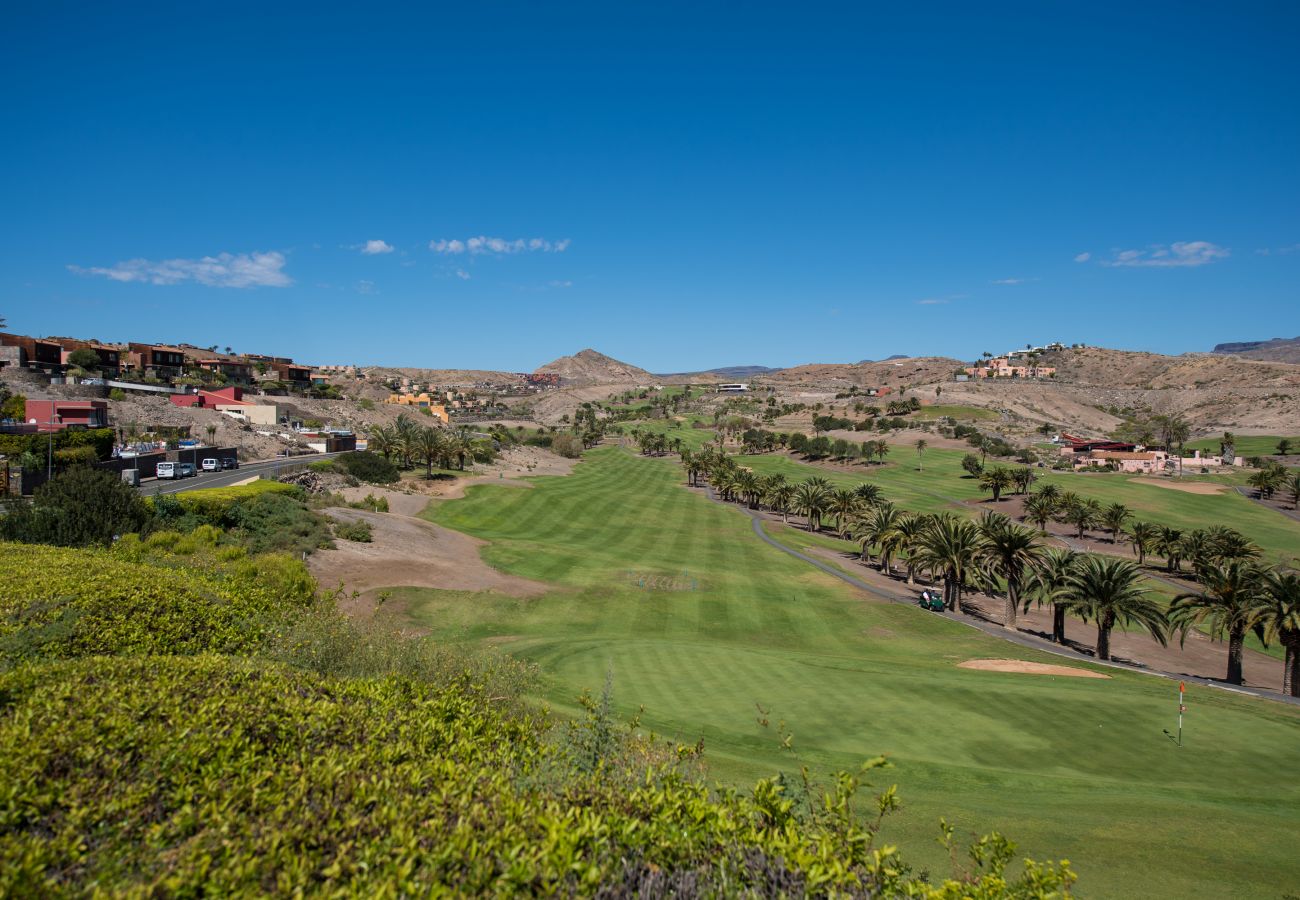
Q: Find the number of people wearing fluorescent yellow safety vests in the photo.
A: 0